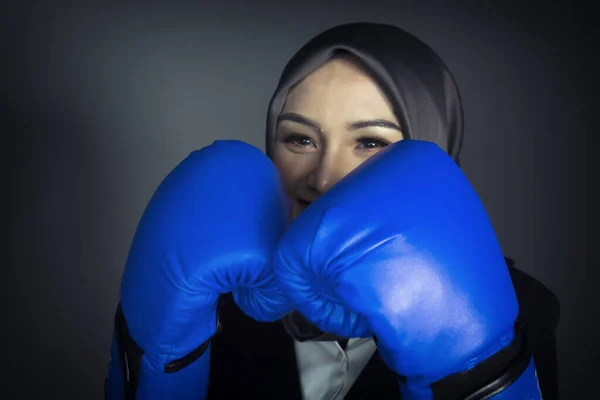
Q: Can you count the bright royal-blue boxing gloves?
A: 2